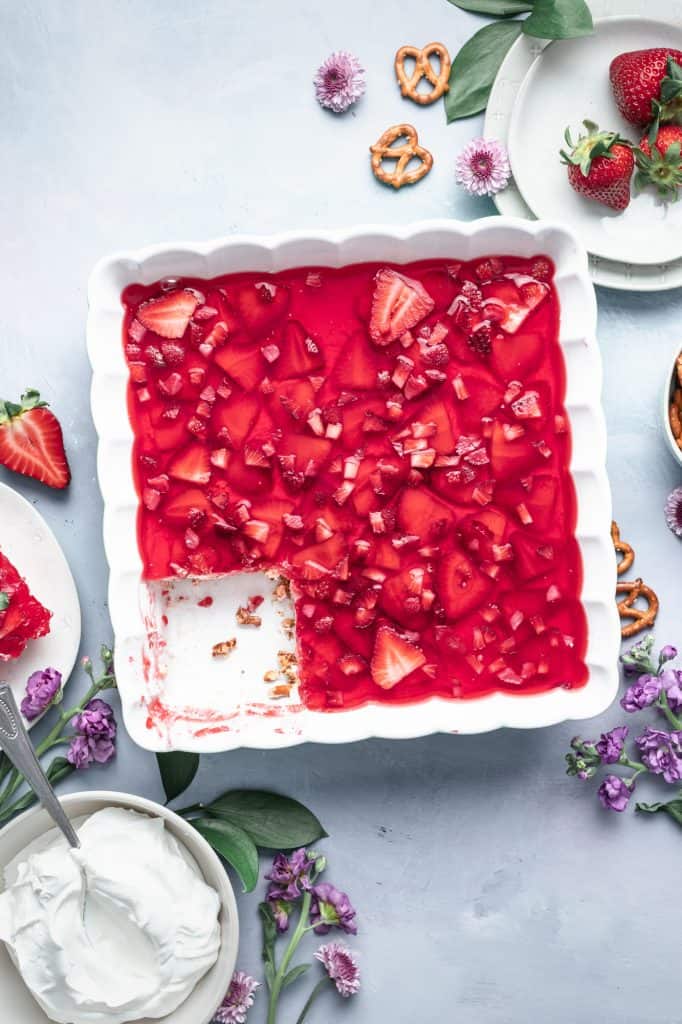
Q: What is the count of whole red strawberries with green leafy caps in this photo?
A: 3